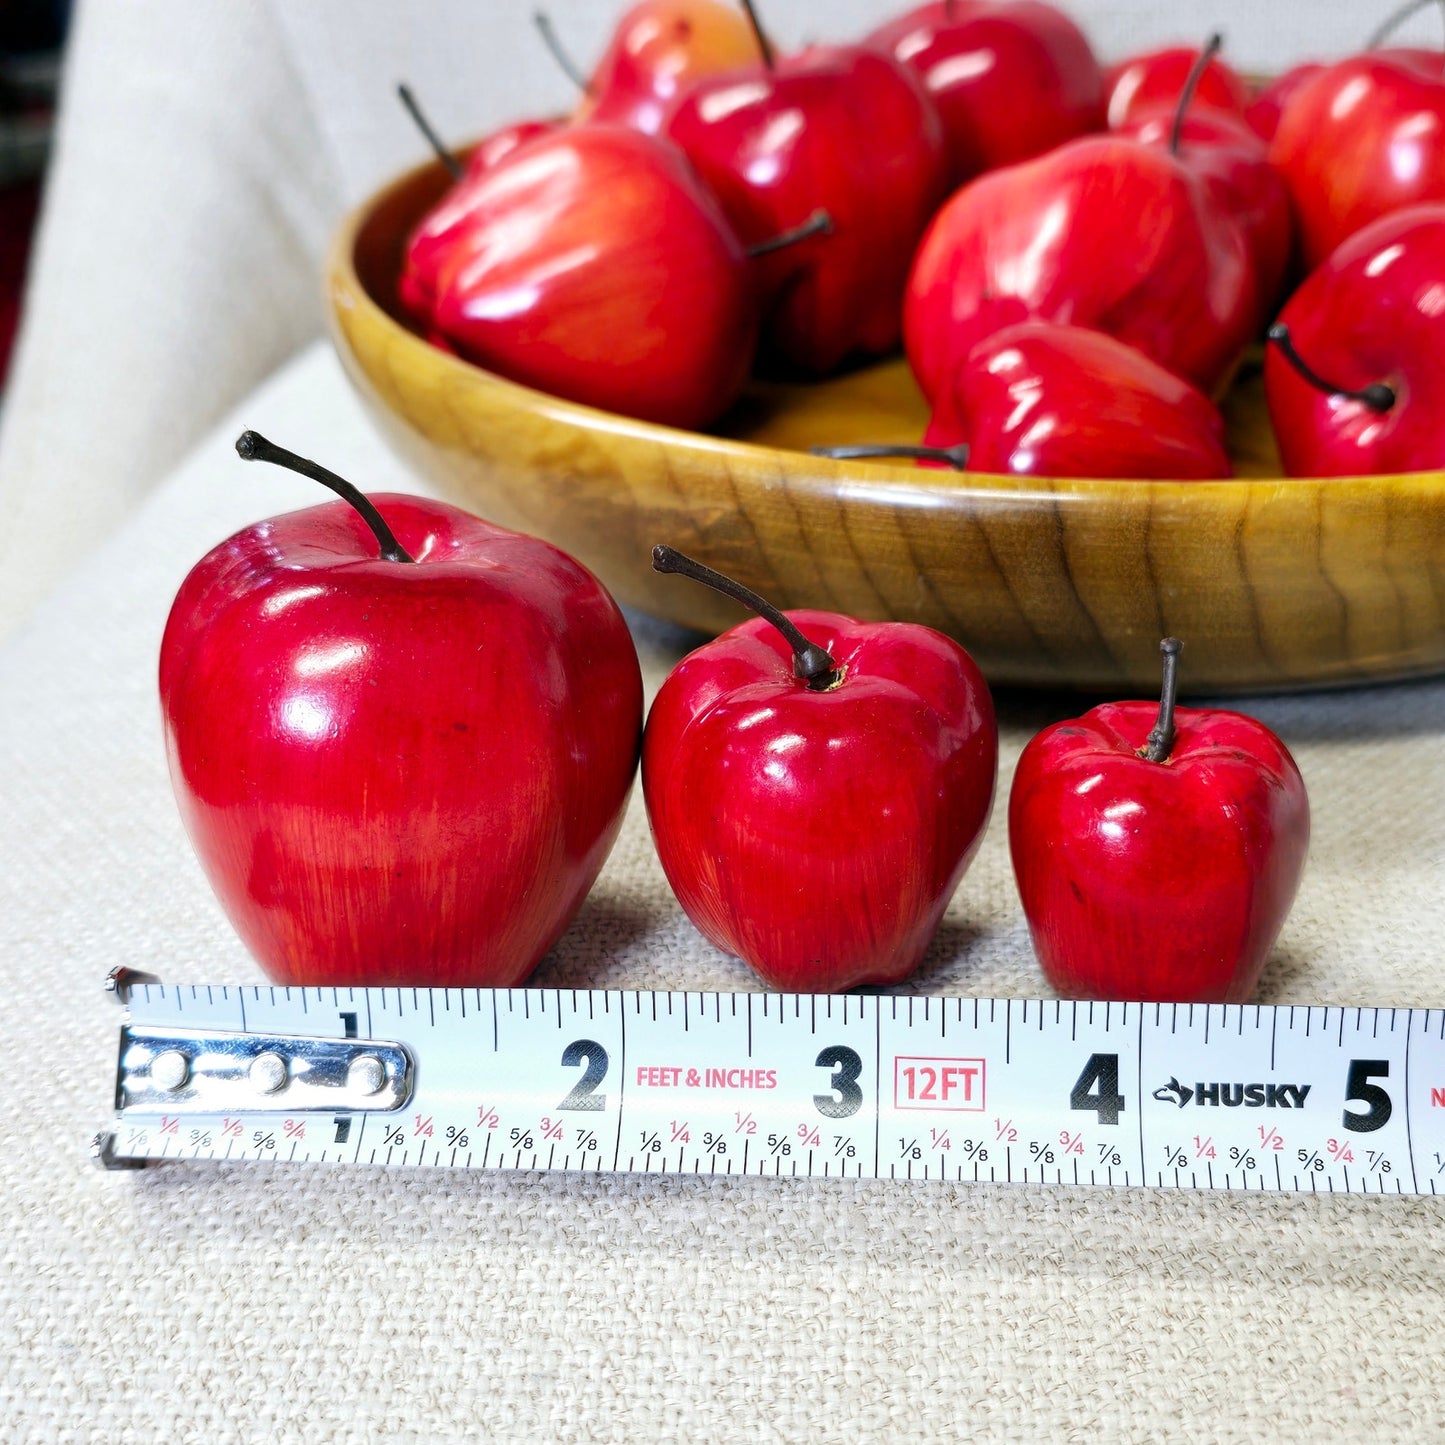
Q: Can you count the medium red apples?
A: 1